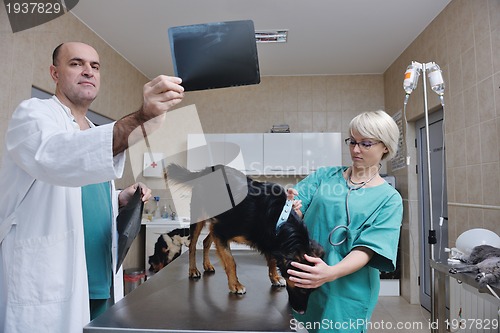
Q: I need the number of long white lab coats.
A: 1